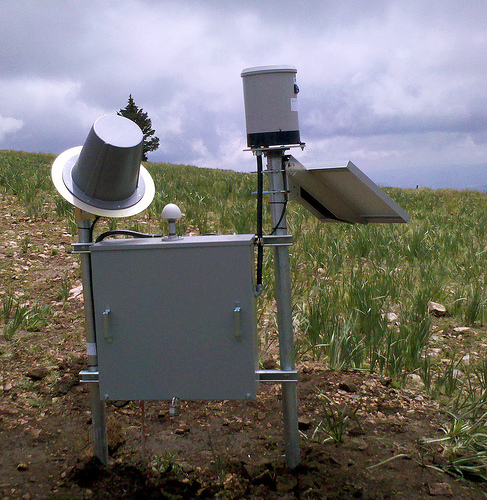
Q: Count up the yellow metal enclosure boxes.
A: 0